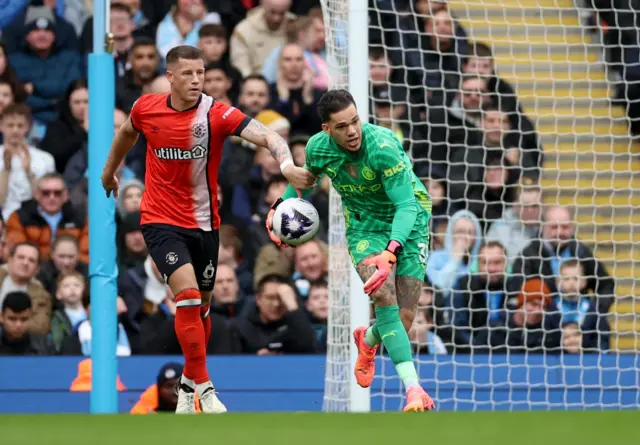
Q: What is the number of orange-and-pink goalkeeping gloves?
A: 2